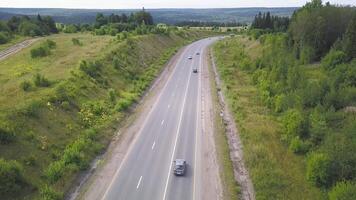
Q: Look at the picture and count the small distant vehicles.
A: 3